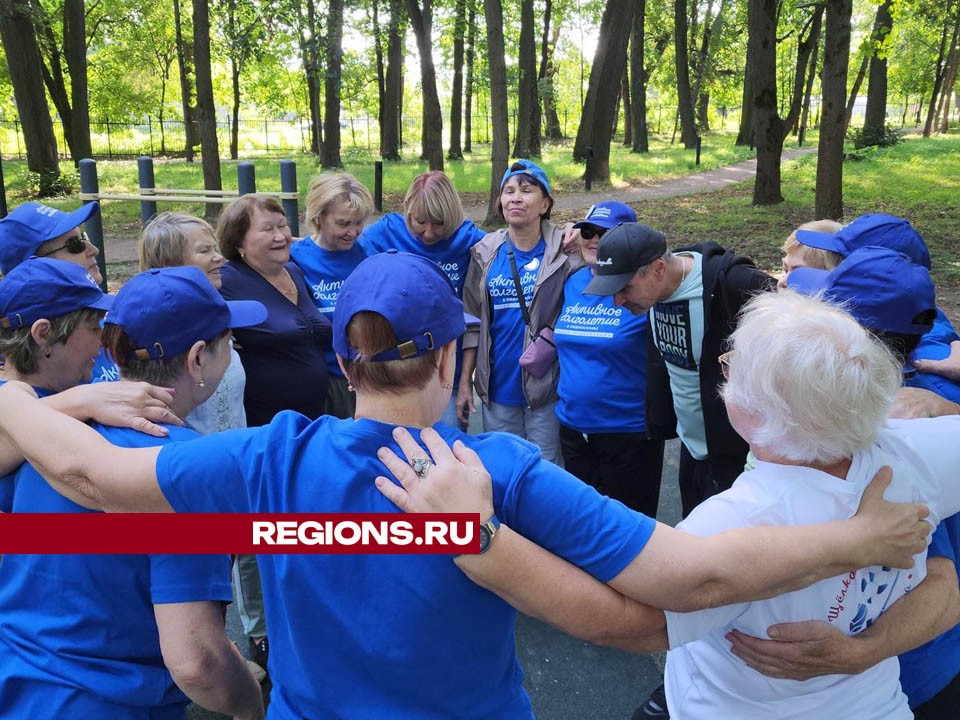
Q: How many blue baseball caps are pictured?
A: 8